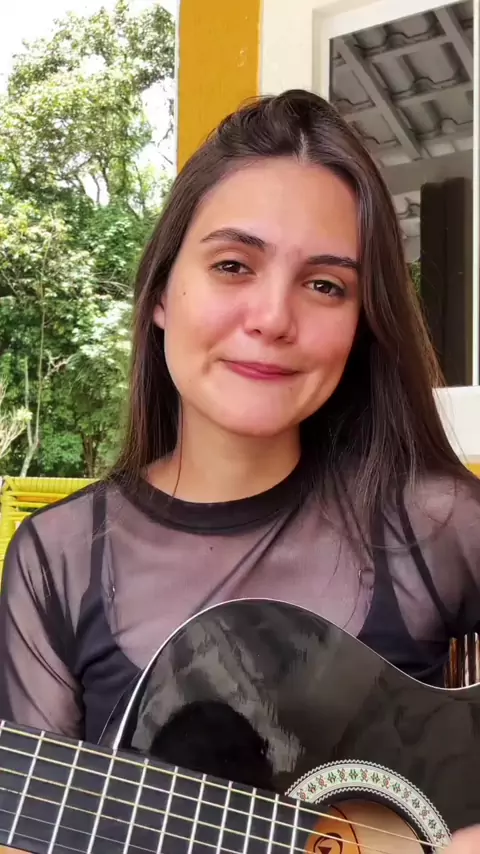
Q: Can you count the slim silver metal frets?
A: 11